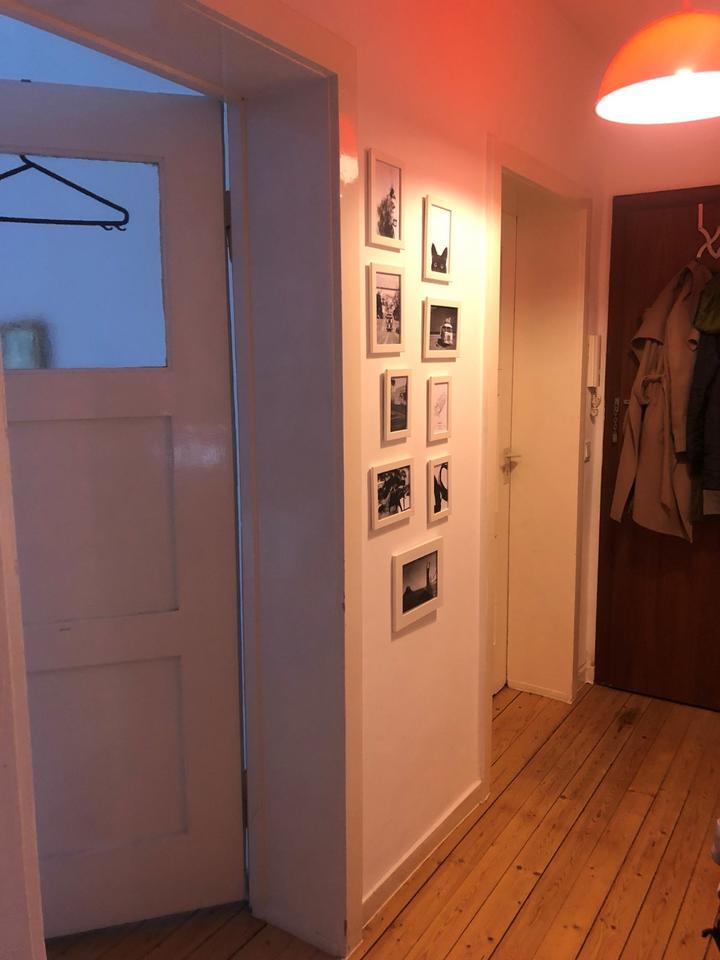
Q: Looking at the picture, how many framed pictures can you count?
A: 9